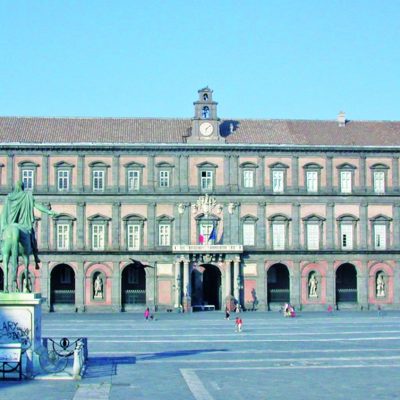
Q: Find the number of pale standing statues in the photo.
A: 3